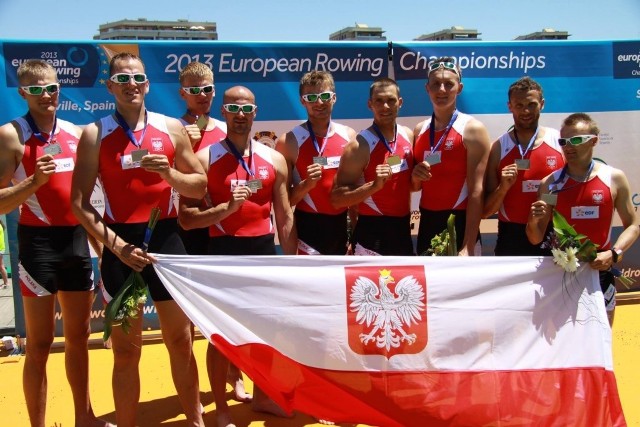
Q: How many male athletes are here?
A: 9